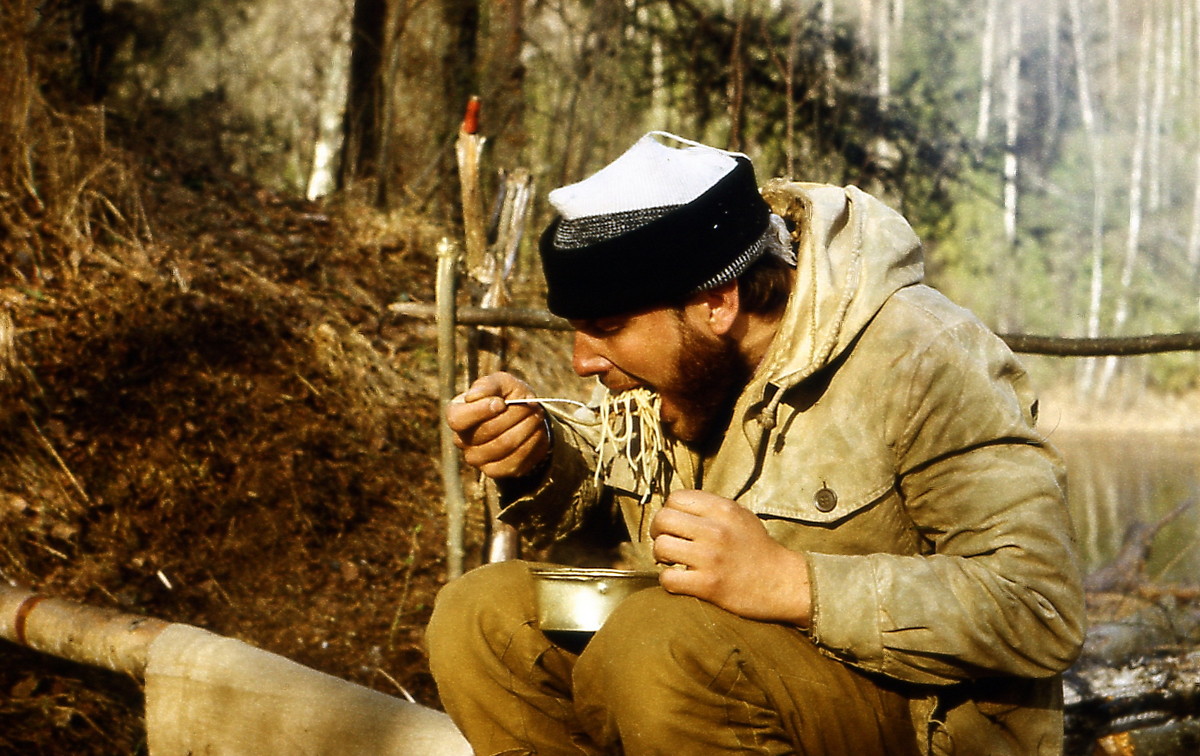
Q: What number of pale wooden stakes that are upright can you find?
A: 3